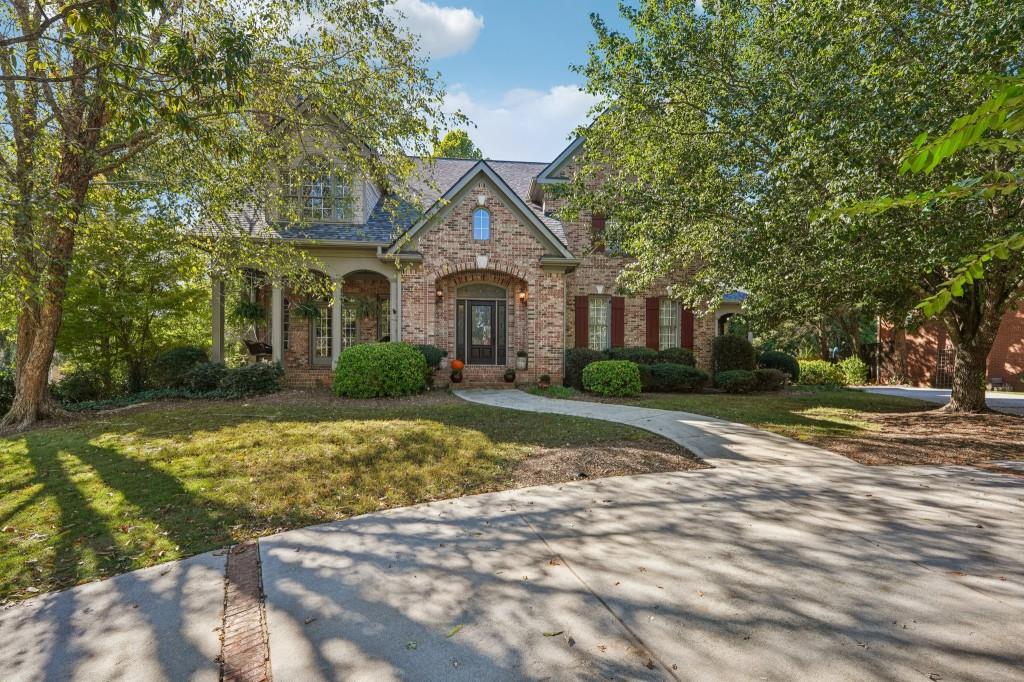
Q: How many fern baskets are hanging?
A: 3